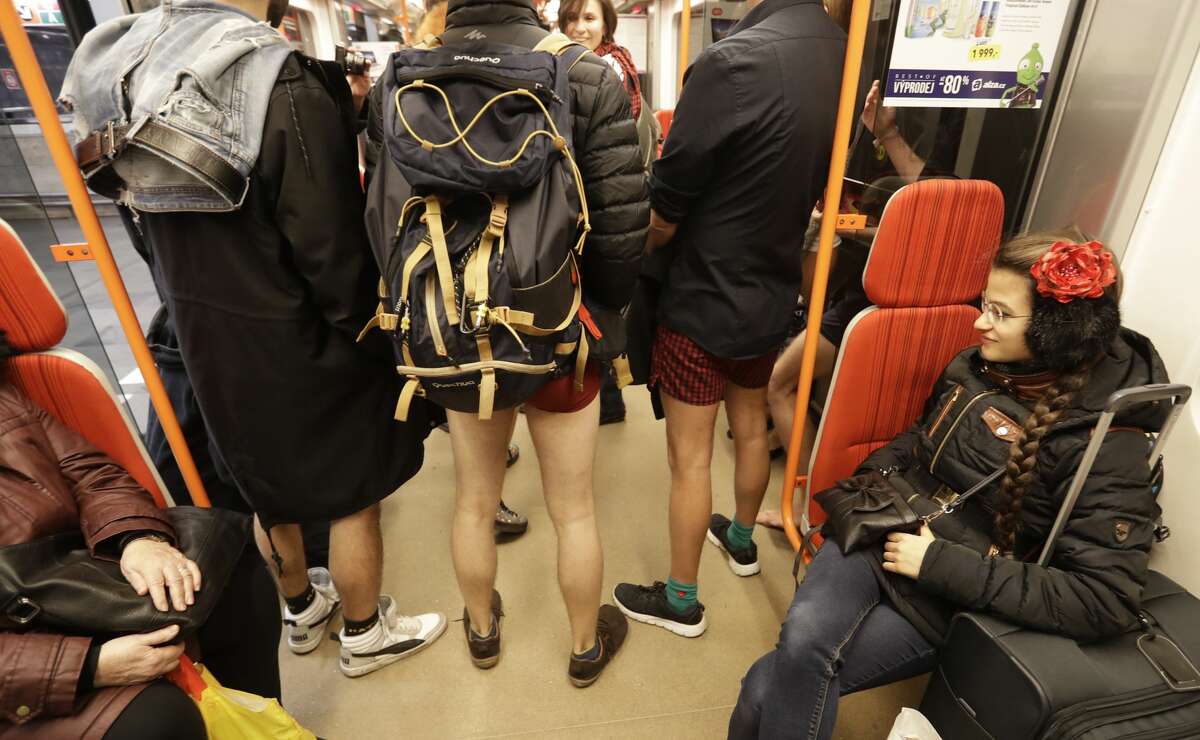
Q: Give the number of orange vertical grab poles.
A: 4